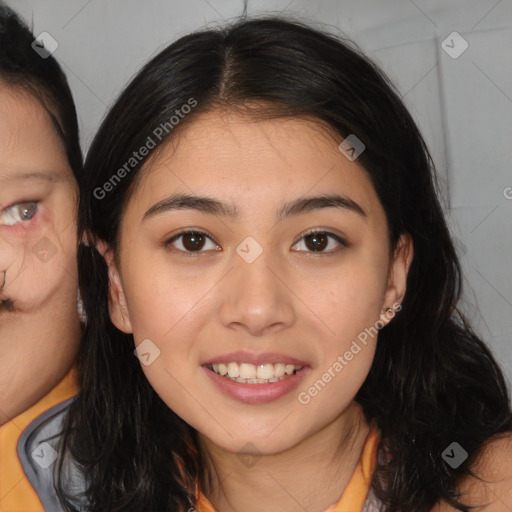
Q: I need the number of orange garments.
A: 2